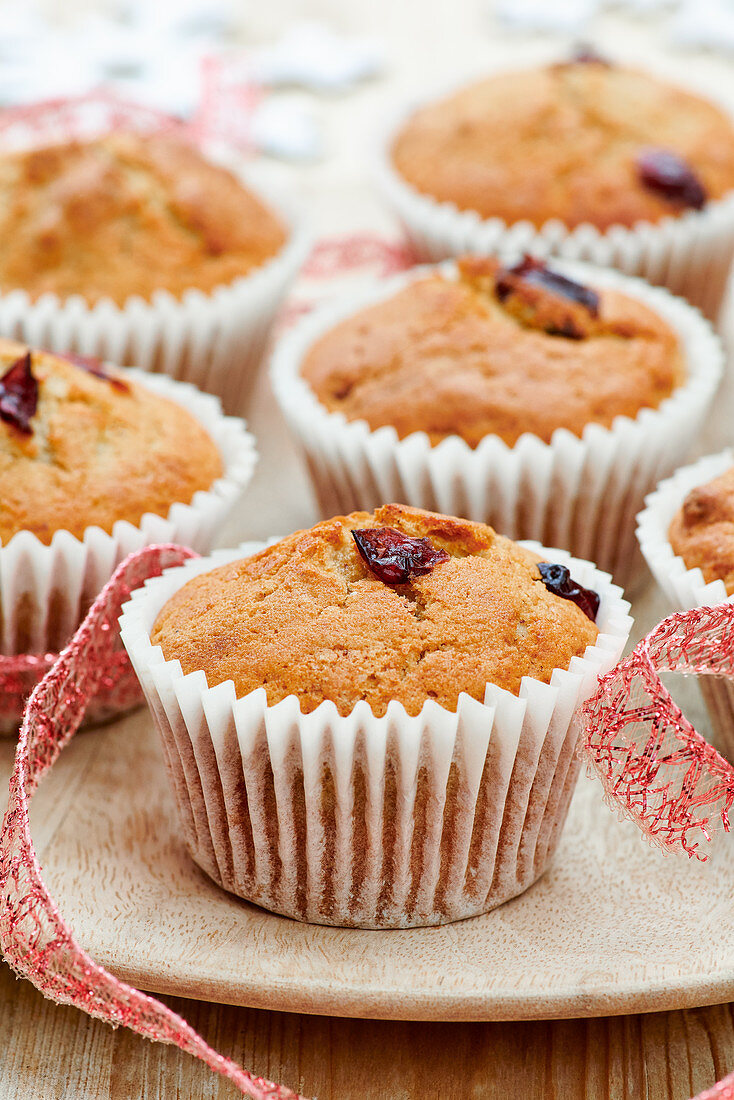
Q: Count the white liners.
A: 6